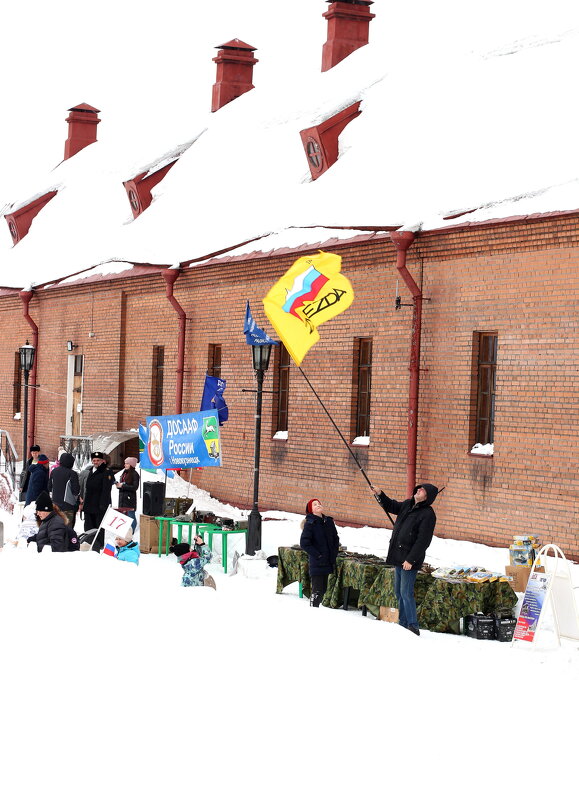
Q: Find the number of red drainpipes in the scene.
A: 3